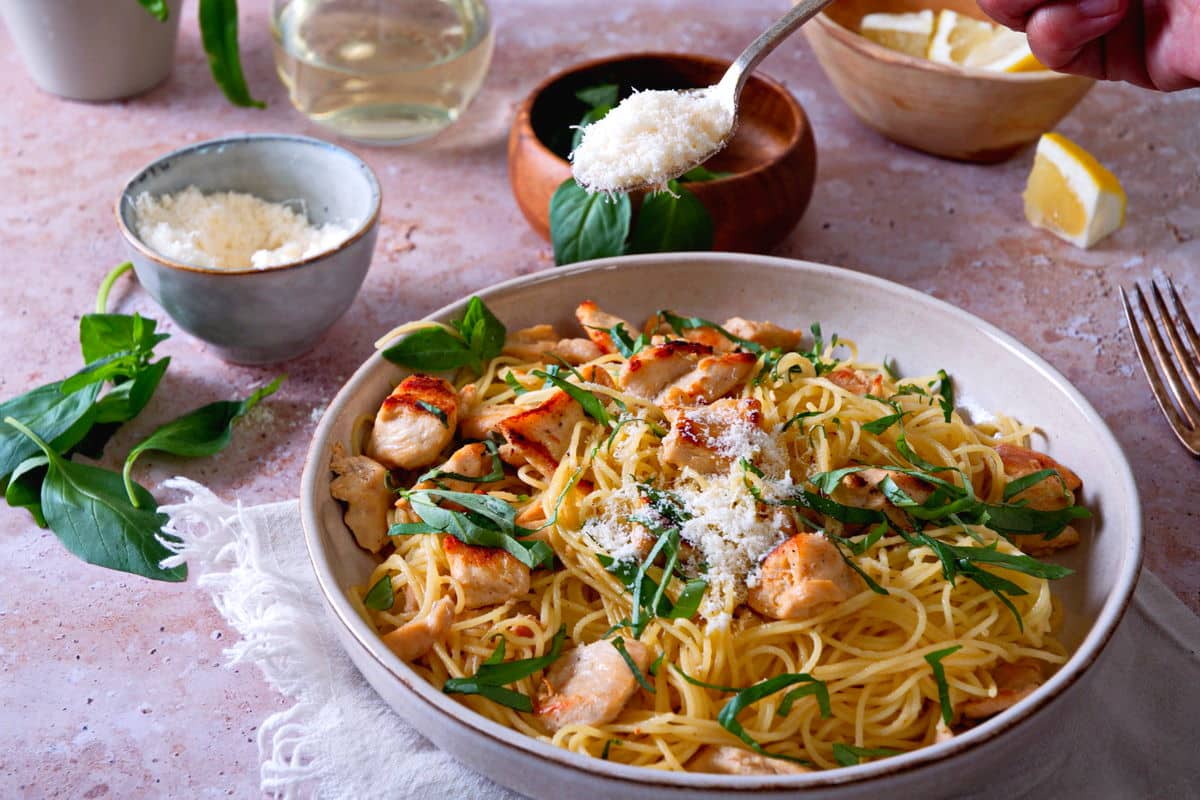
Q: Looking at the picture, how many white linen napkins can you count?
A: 1